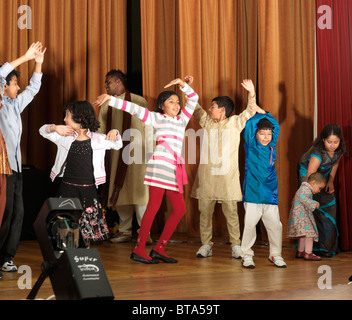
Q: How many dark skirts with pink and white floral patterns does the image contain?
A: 1